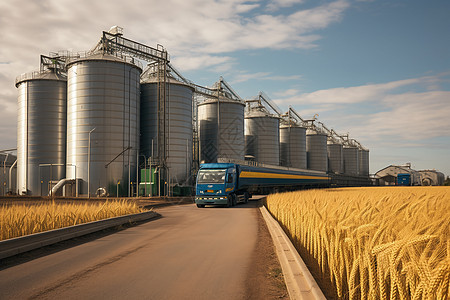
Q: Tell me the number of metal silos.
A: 10